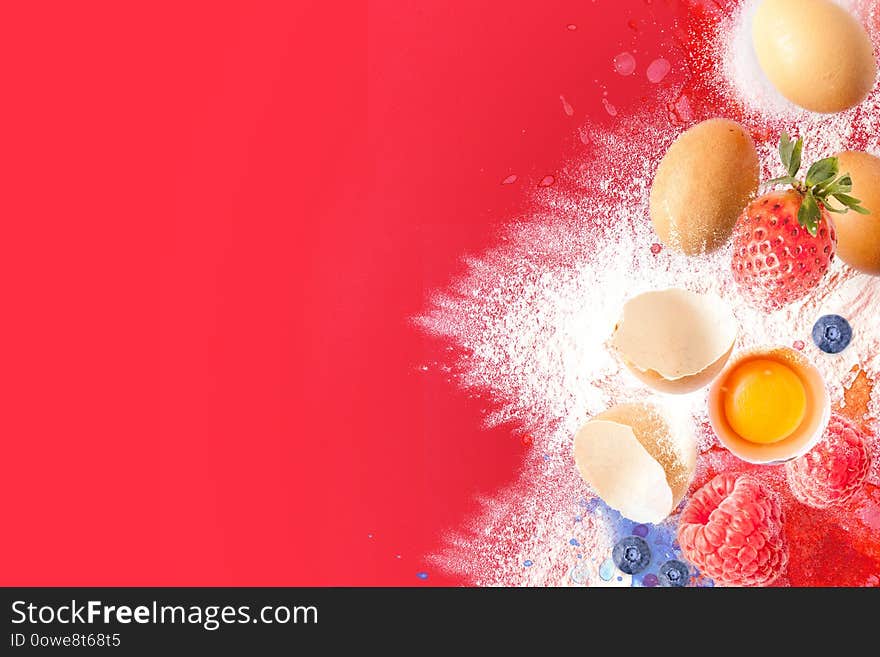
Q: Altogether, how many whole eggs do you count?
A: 3